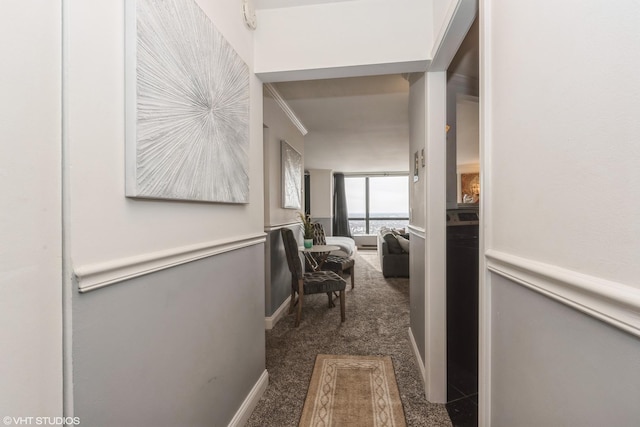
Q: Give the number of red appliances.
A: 0